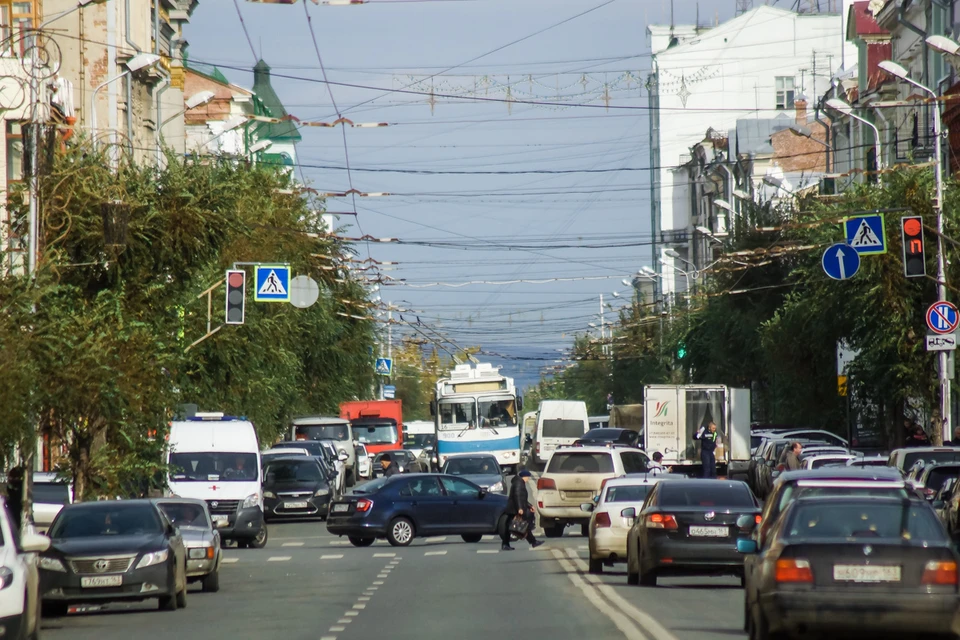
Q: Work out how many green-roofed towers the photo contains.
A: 1